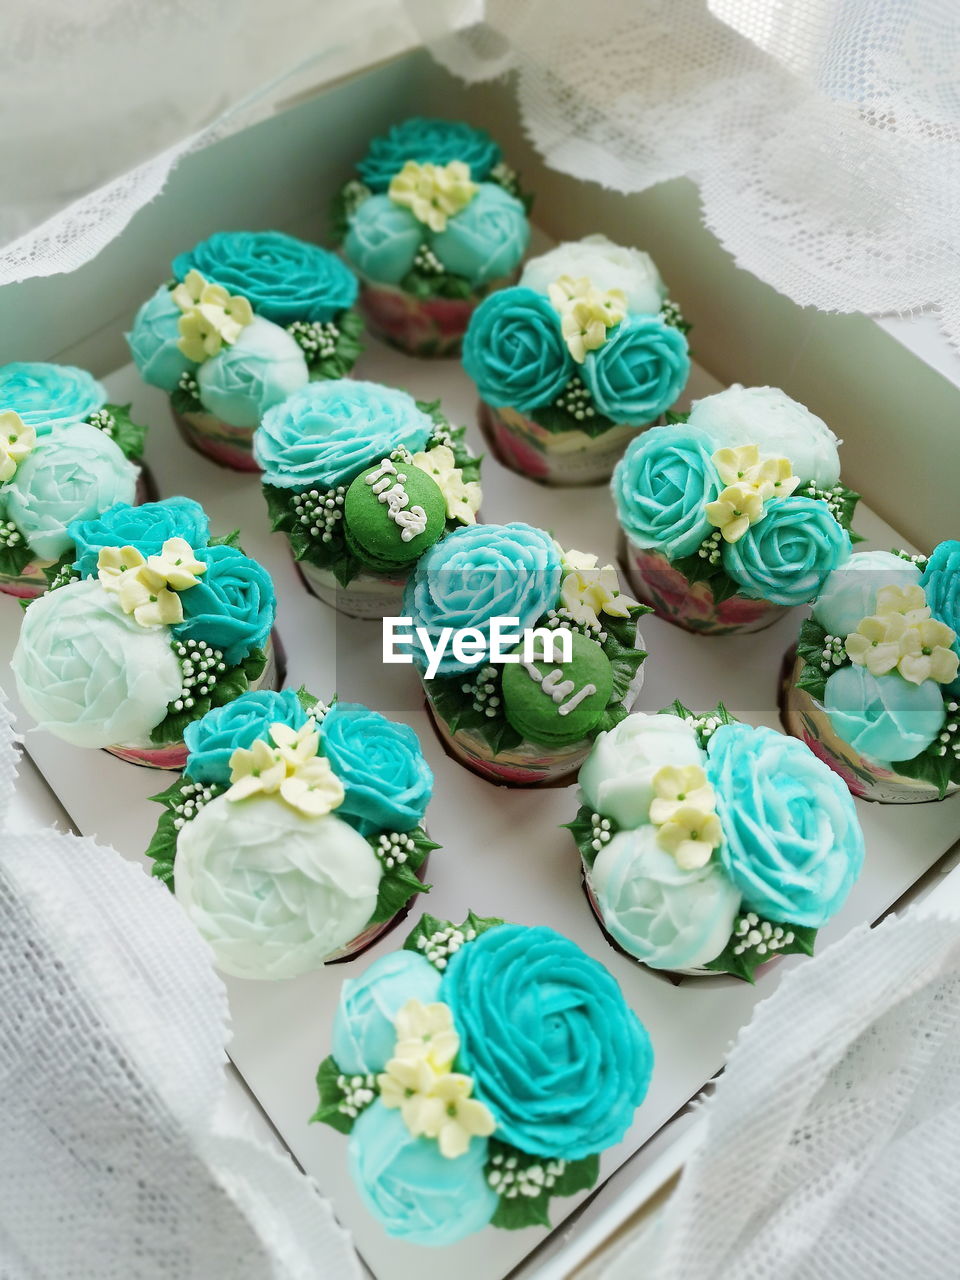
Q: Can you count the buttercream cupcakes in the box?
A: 12